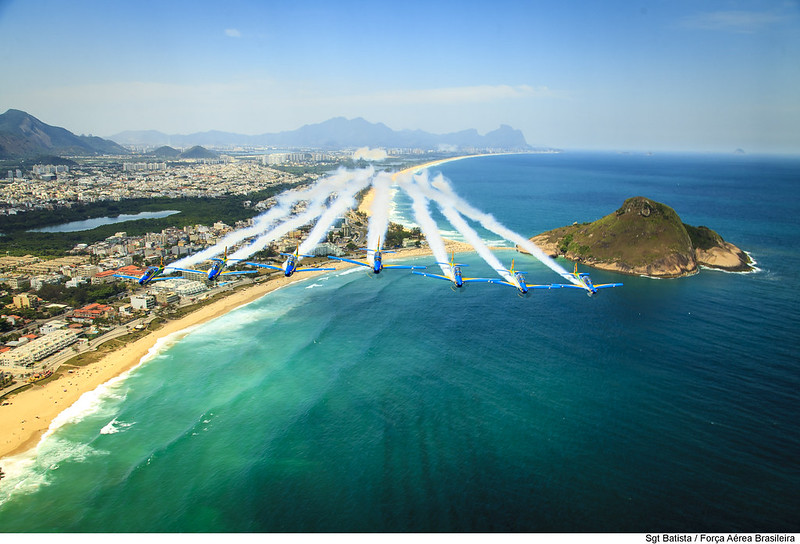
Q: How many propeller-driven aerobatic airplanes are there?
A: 7